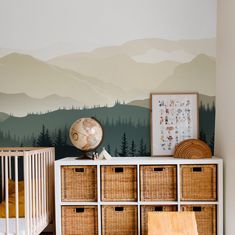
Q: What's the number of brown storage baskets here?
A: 8